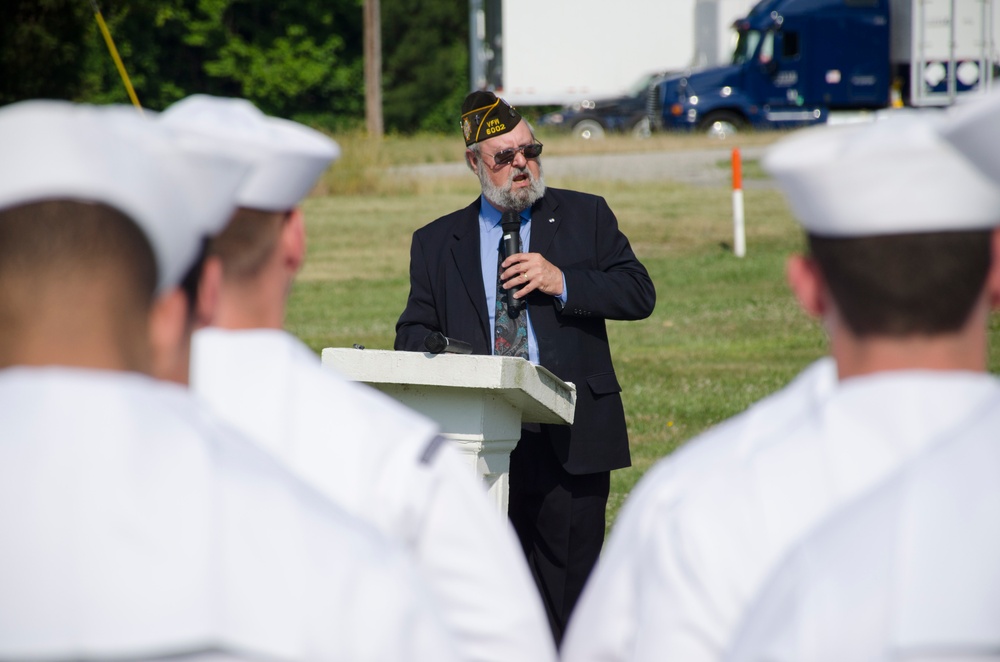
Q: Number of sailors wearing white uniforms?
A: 5